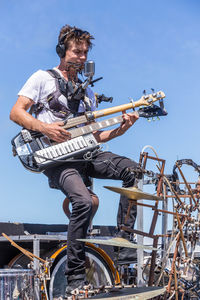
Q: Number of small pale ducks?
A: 0